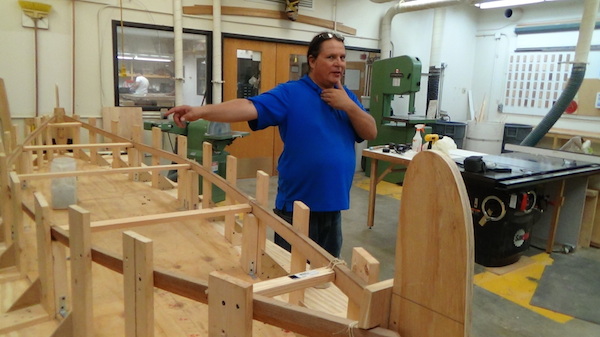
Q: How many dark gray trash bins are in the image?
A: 2